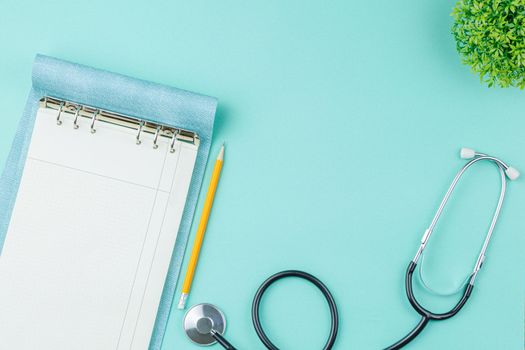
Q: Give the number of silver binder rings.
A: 6